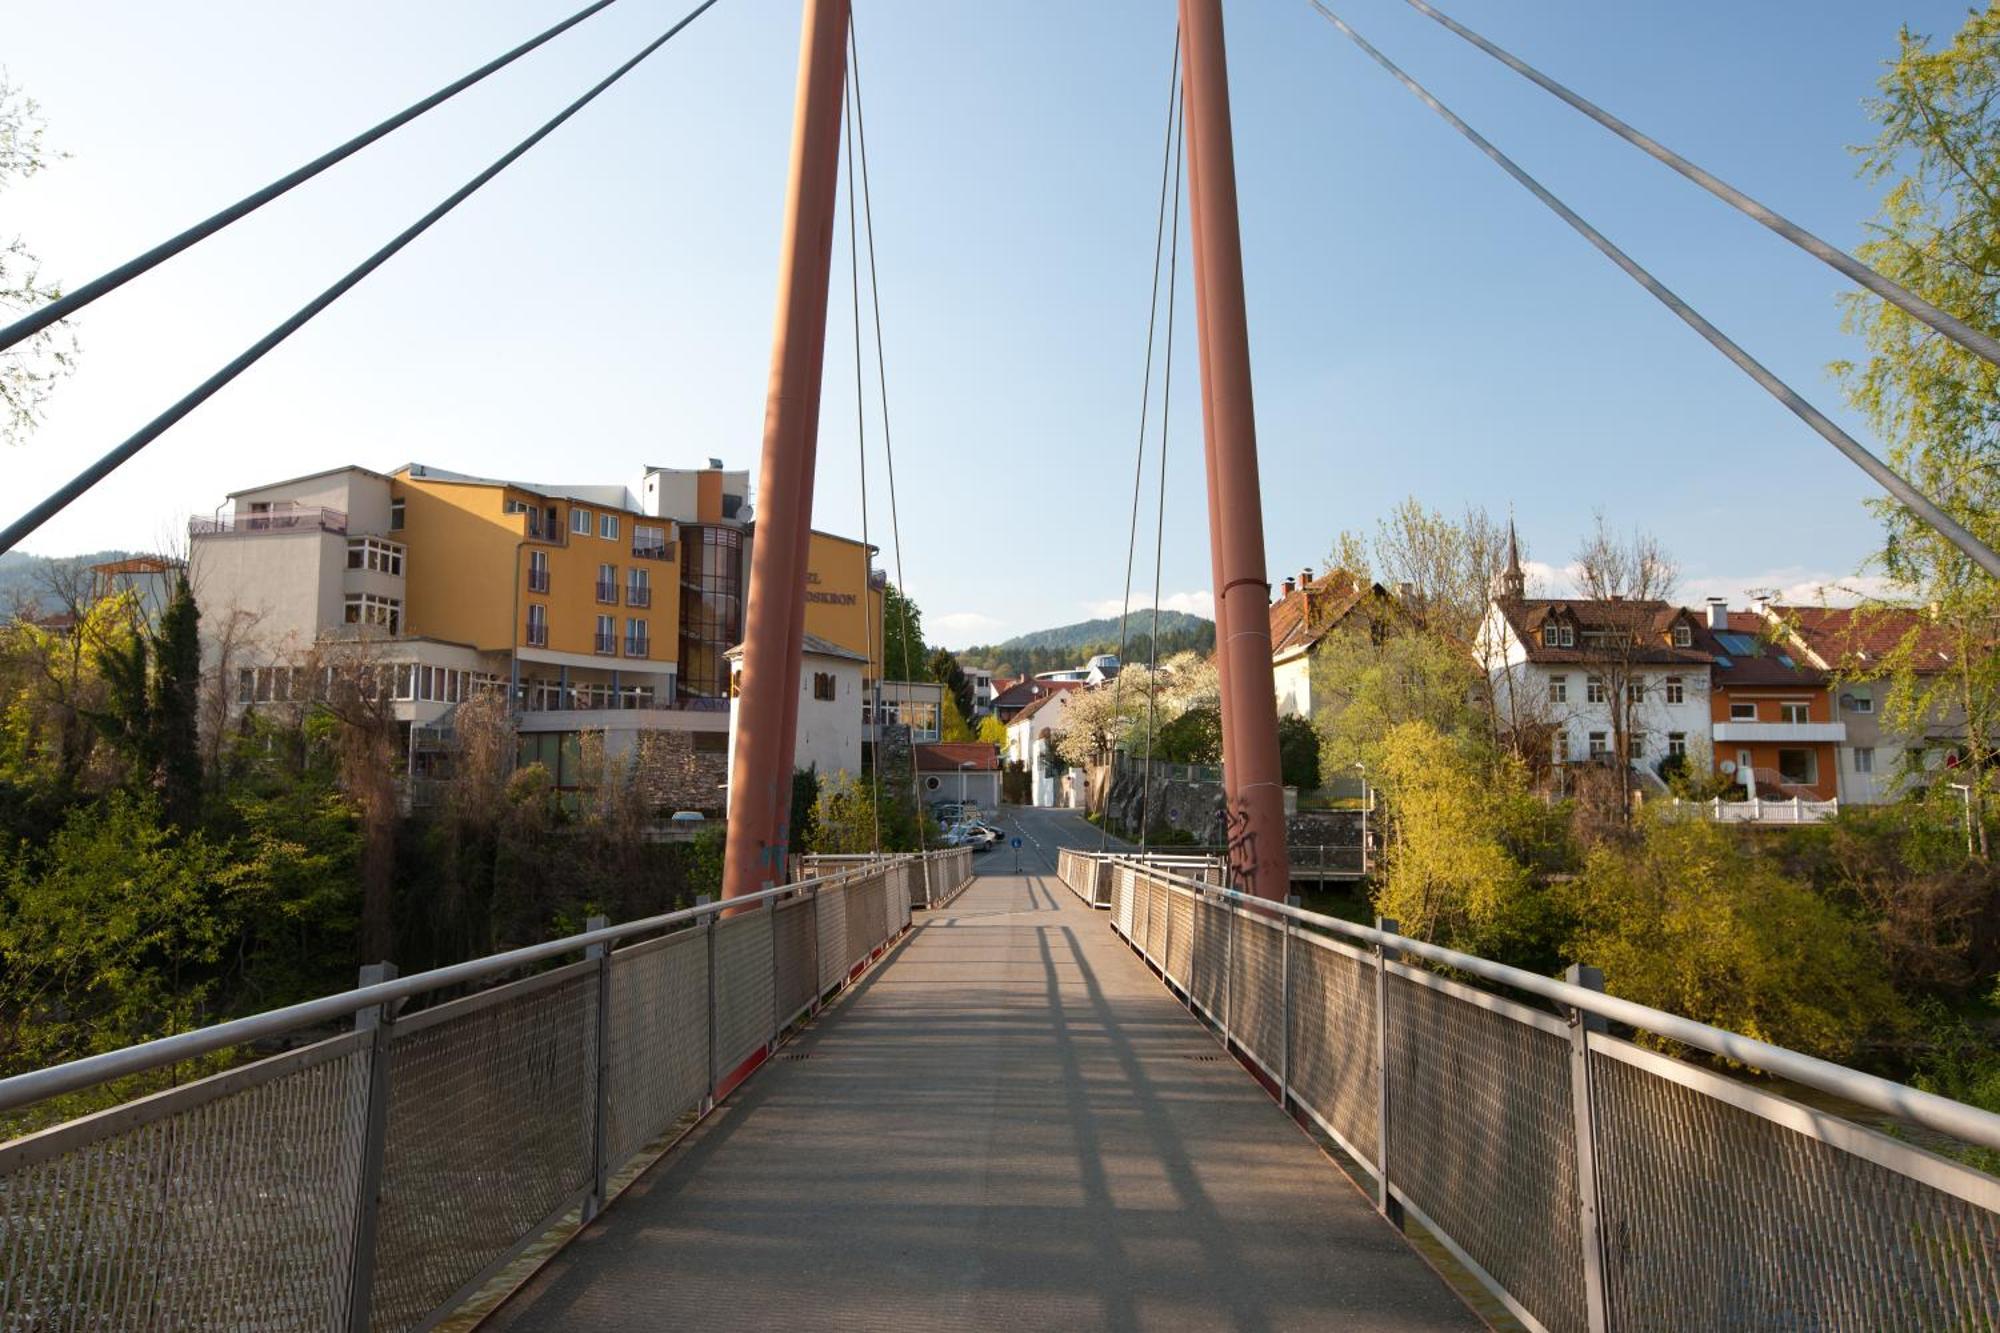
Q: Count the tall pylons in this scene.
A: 2